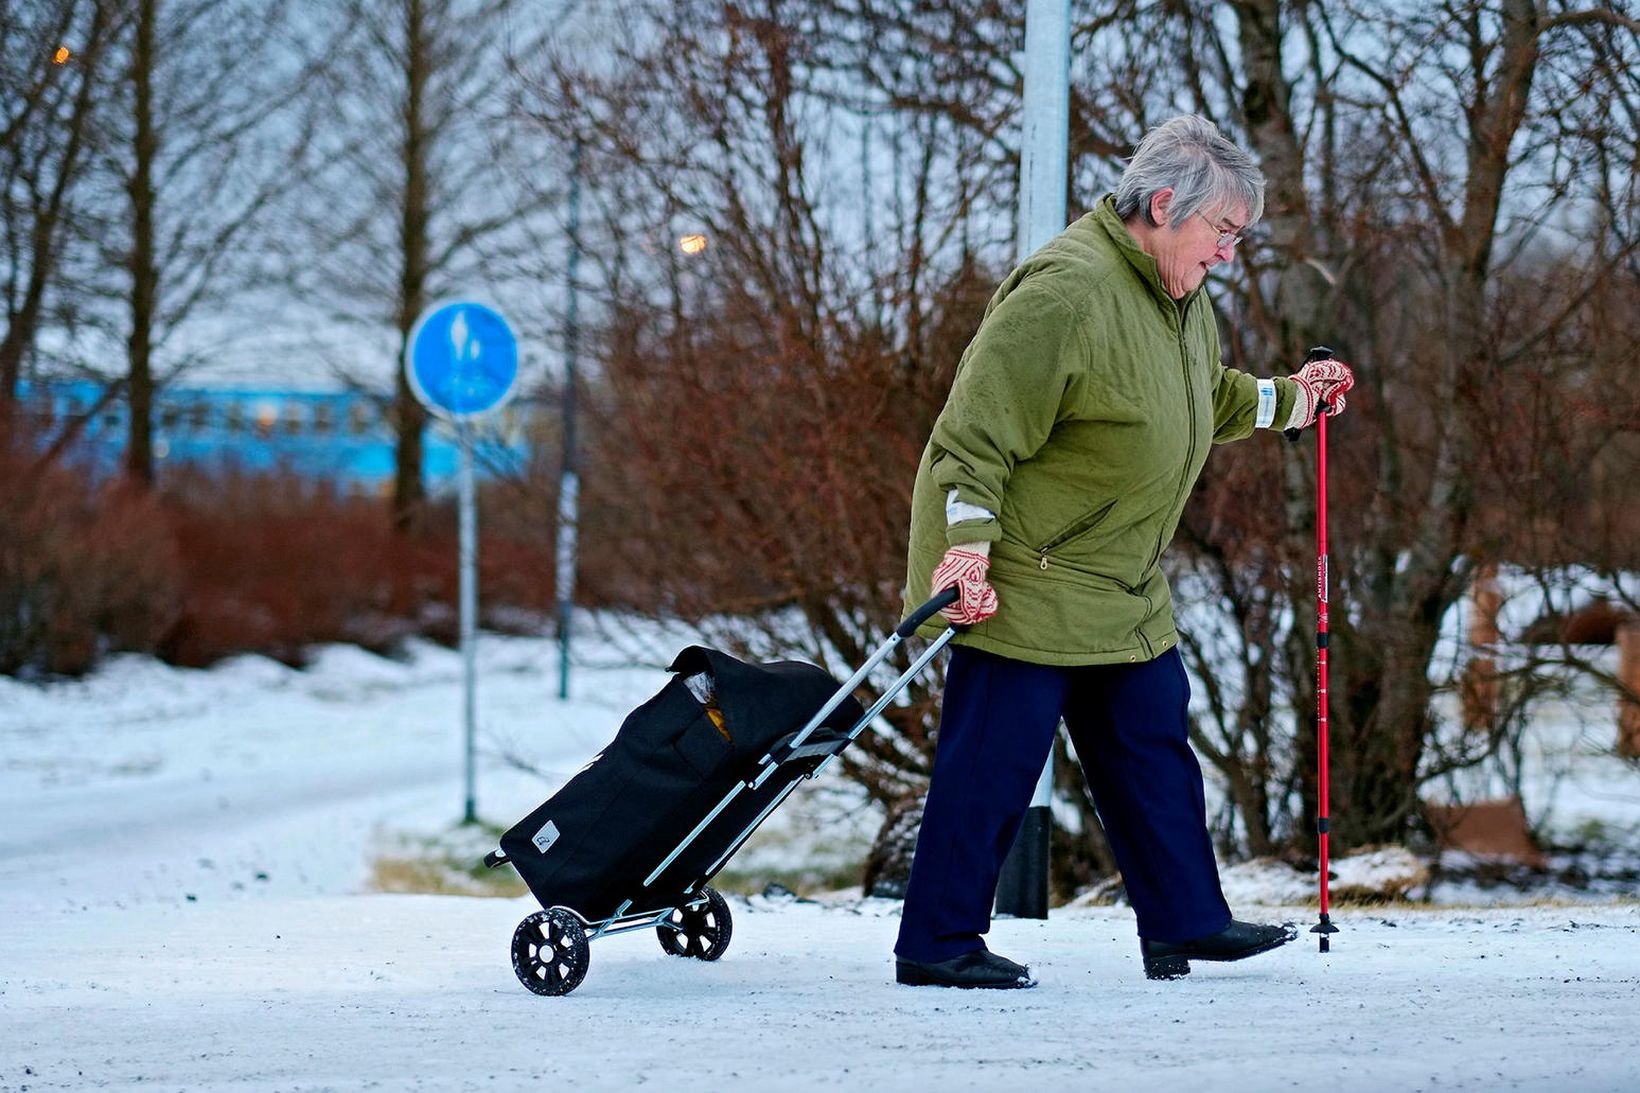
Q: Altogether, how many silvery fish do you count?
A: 0